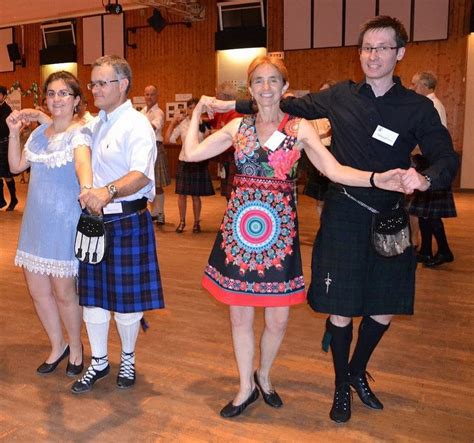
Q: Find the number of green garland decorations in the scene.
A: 1